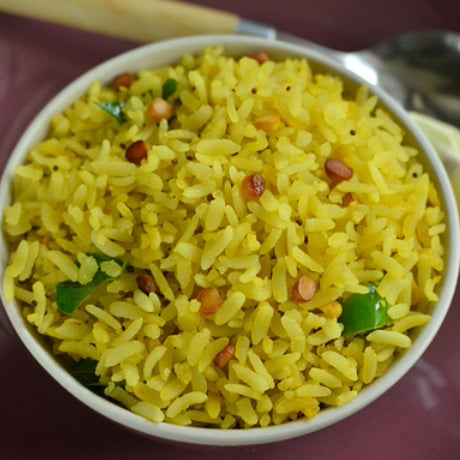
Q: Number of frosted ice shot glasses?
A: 0